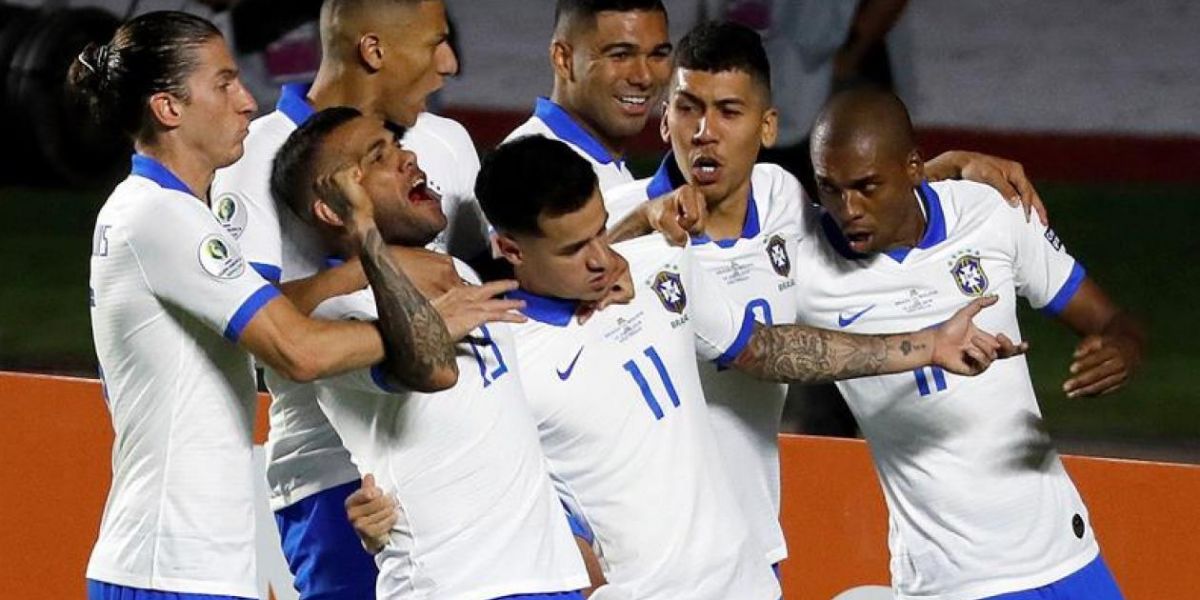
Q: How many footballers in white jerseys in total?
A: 7